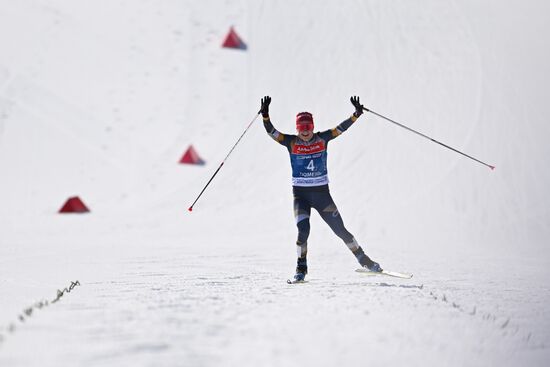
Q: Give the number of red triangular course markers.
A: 3